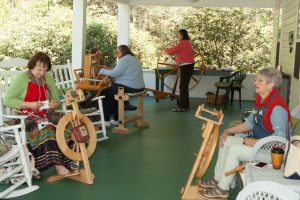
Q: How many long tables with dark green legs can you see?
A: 1